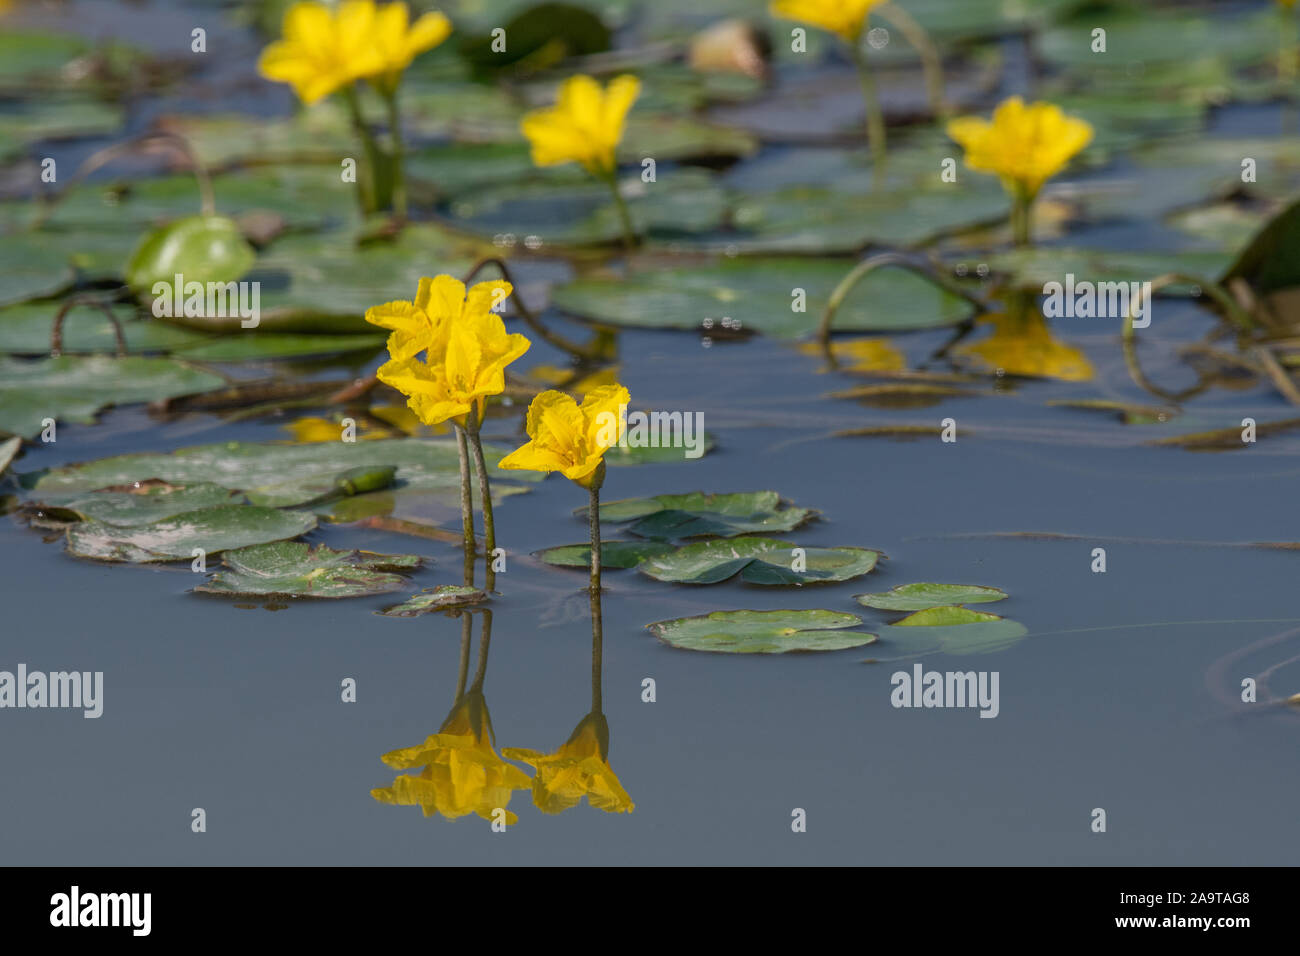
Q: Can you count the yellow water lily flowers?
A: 8